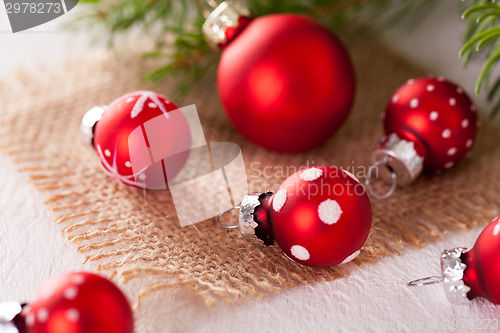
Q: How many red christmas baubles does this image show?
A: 6